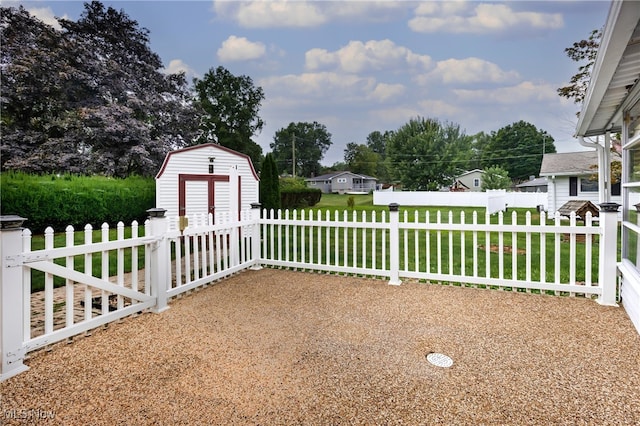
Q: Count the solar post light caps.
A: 5